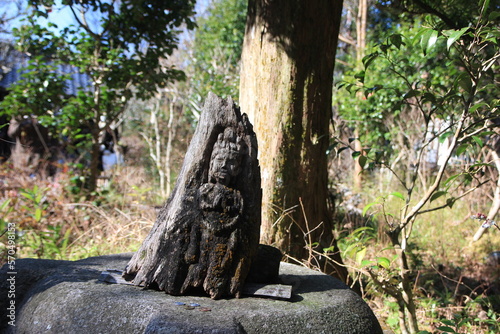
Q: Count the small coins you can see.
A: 4